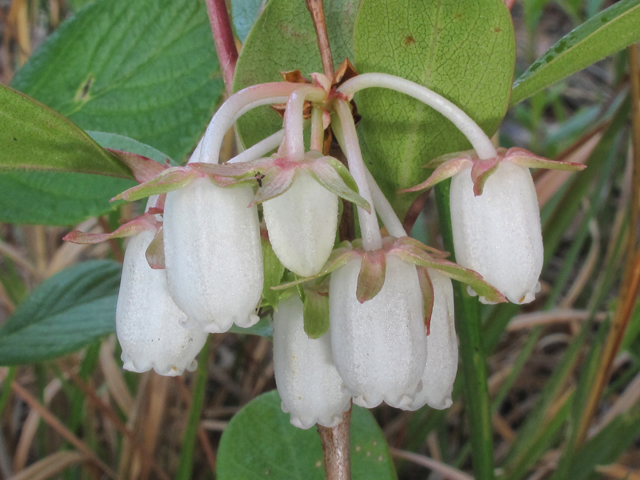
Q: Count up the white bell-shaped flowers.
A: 7